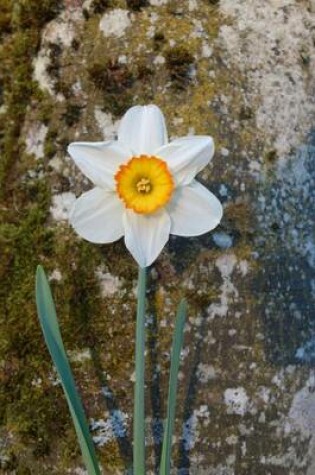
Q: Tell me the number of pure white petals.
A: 6